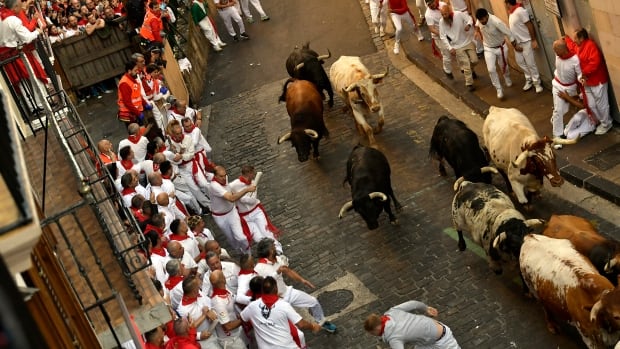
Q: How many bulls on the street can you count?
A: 9